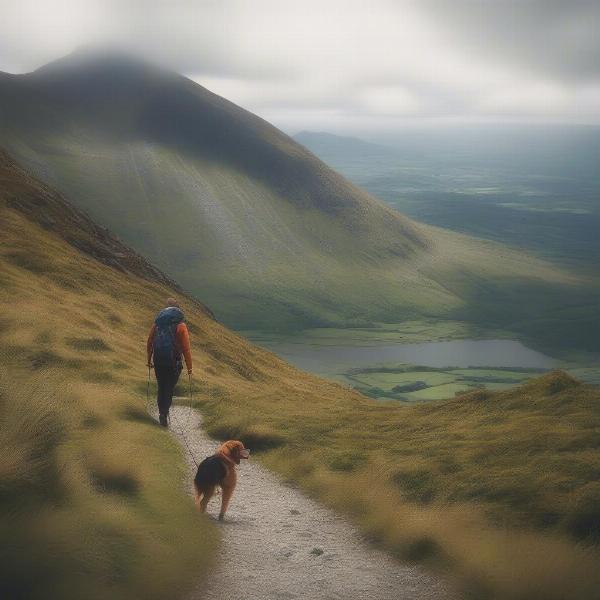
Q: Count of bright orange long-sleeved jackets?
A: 1